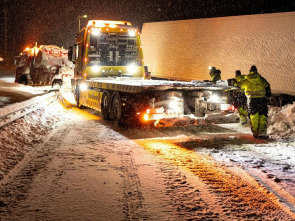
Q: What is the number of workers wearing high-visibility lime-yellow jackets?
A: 3